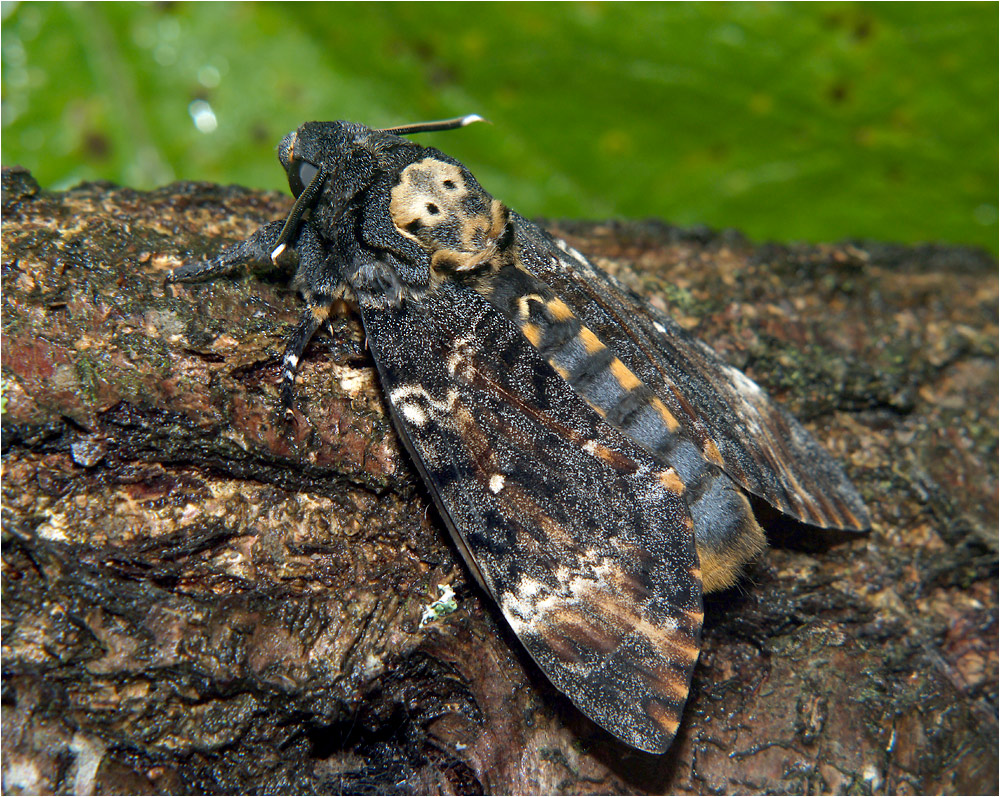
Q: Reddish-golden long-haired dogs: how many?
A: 0